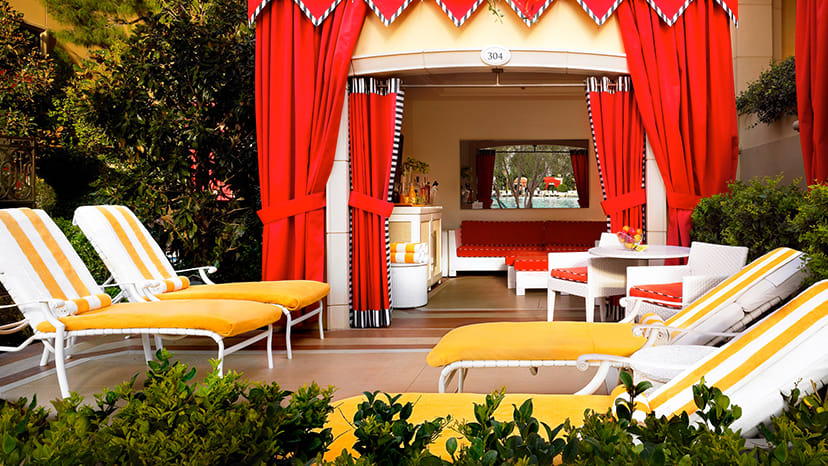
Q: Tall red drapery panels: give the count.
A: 5